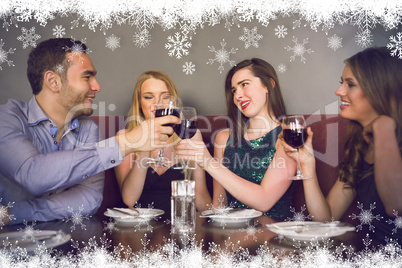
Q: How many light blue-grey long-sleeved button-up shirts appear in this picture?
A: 1